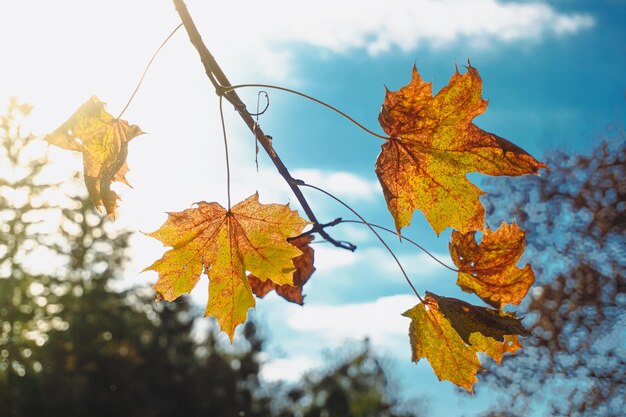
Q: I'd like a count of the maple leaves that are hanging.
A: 6